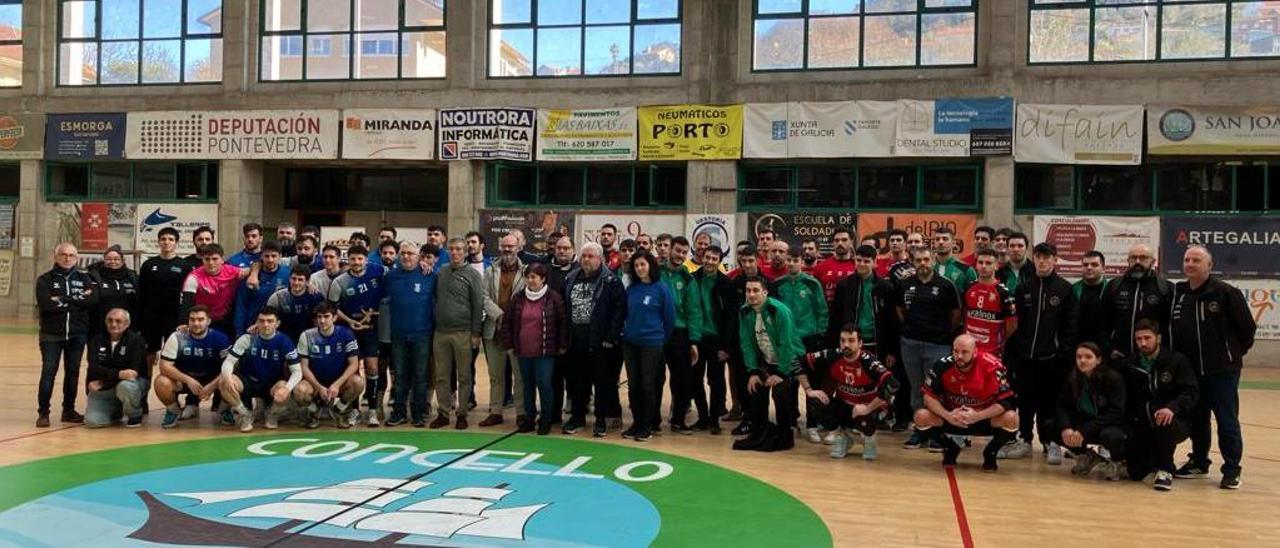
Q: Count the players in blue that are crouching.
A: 3